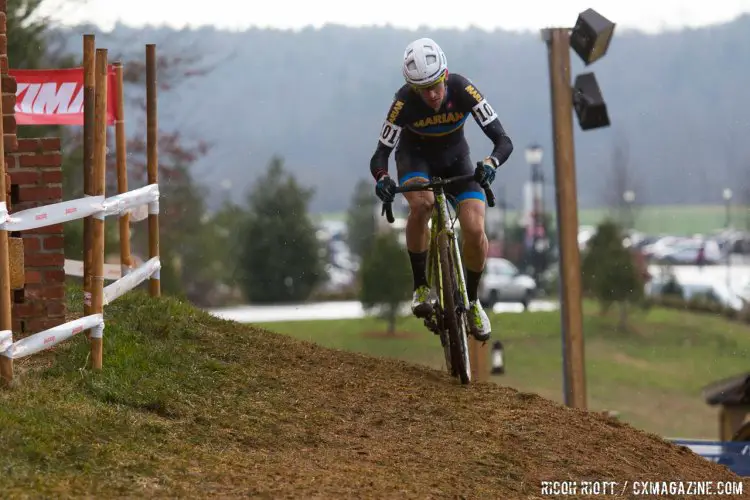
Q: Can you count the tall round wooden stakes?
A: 5